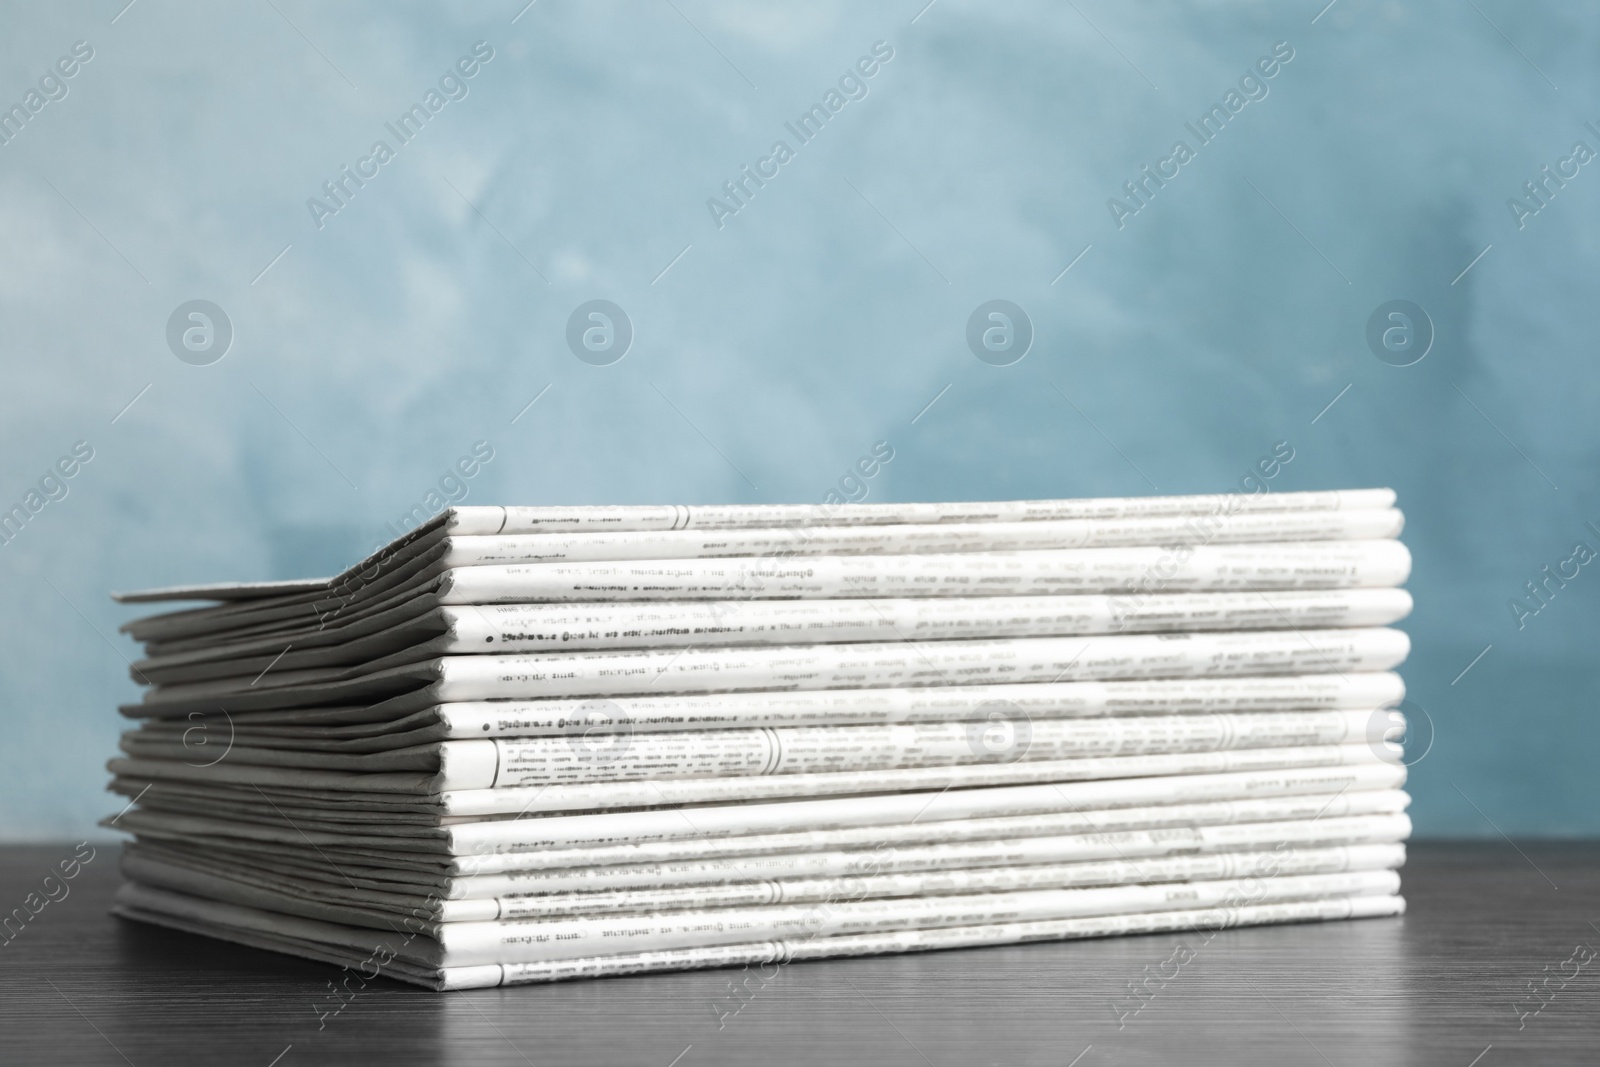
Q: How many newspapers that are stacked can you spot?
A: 14